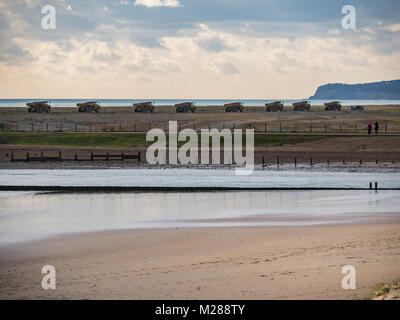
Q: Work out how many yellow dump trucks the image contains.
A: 8